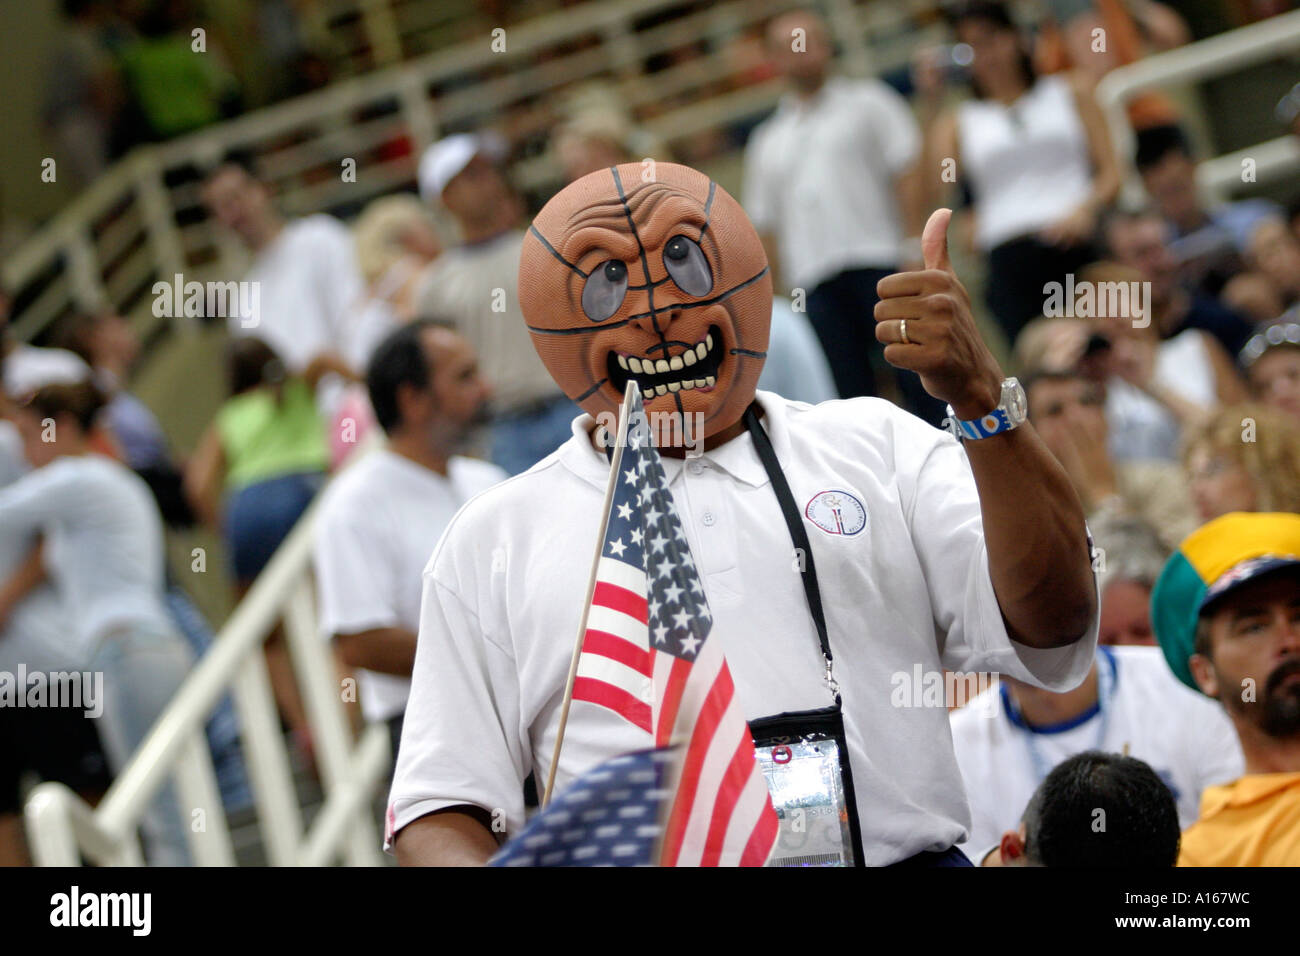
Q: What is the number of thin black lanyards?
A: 1